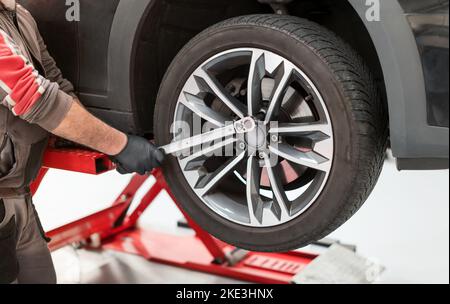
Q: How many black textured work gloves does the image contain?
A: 1